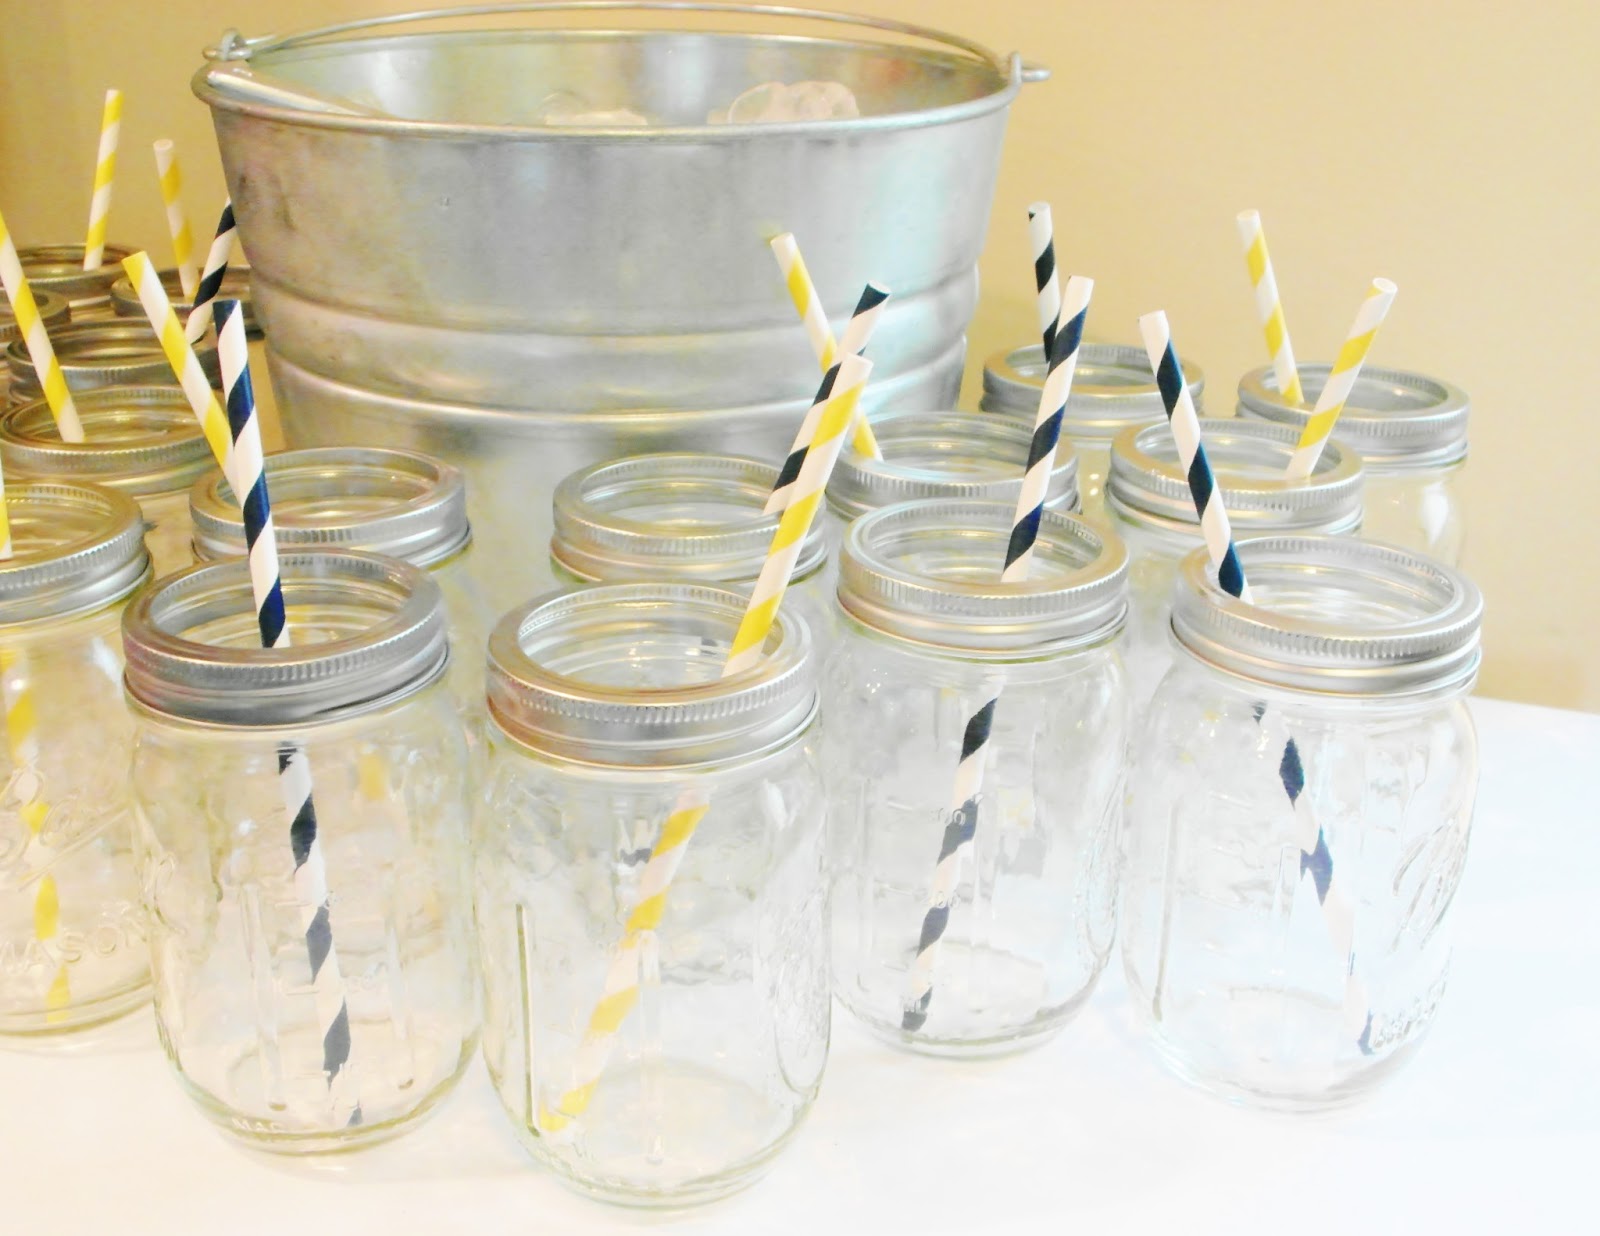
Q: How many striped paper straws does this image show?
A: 15